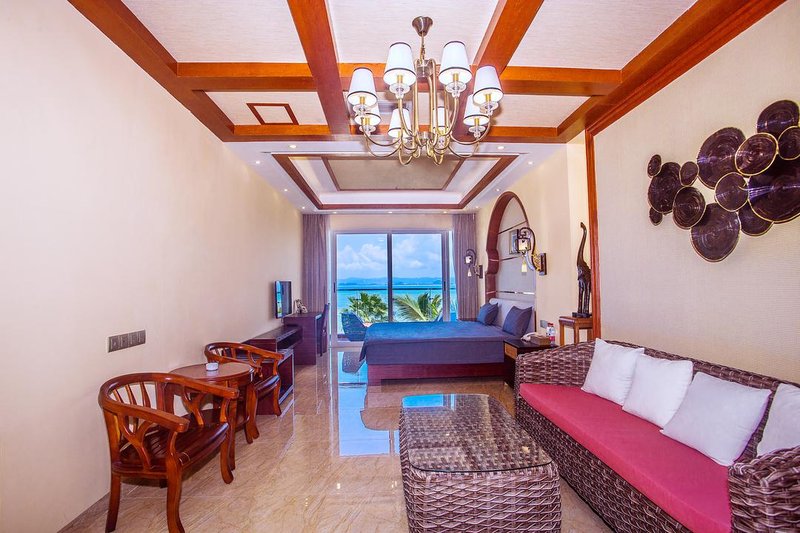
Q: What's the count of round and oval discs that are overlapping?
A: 13